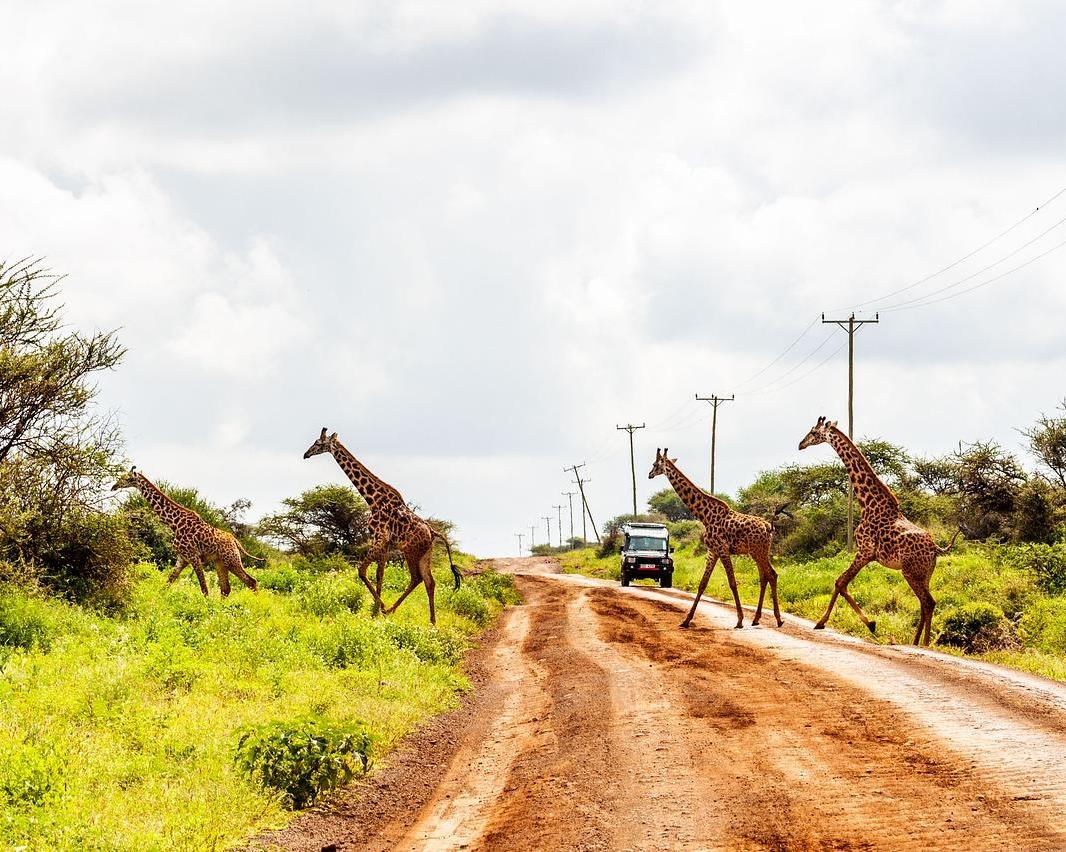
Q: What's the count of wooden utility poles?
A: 10